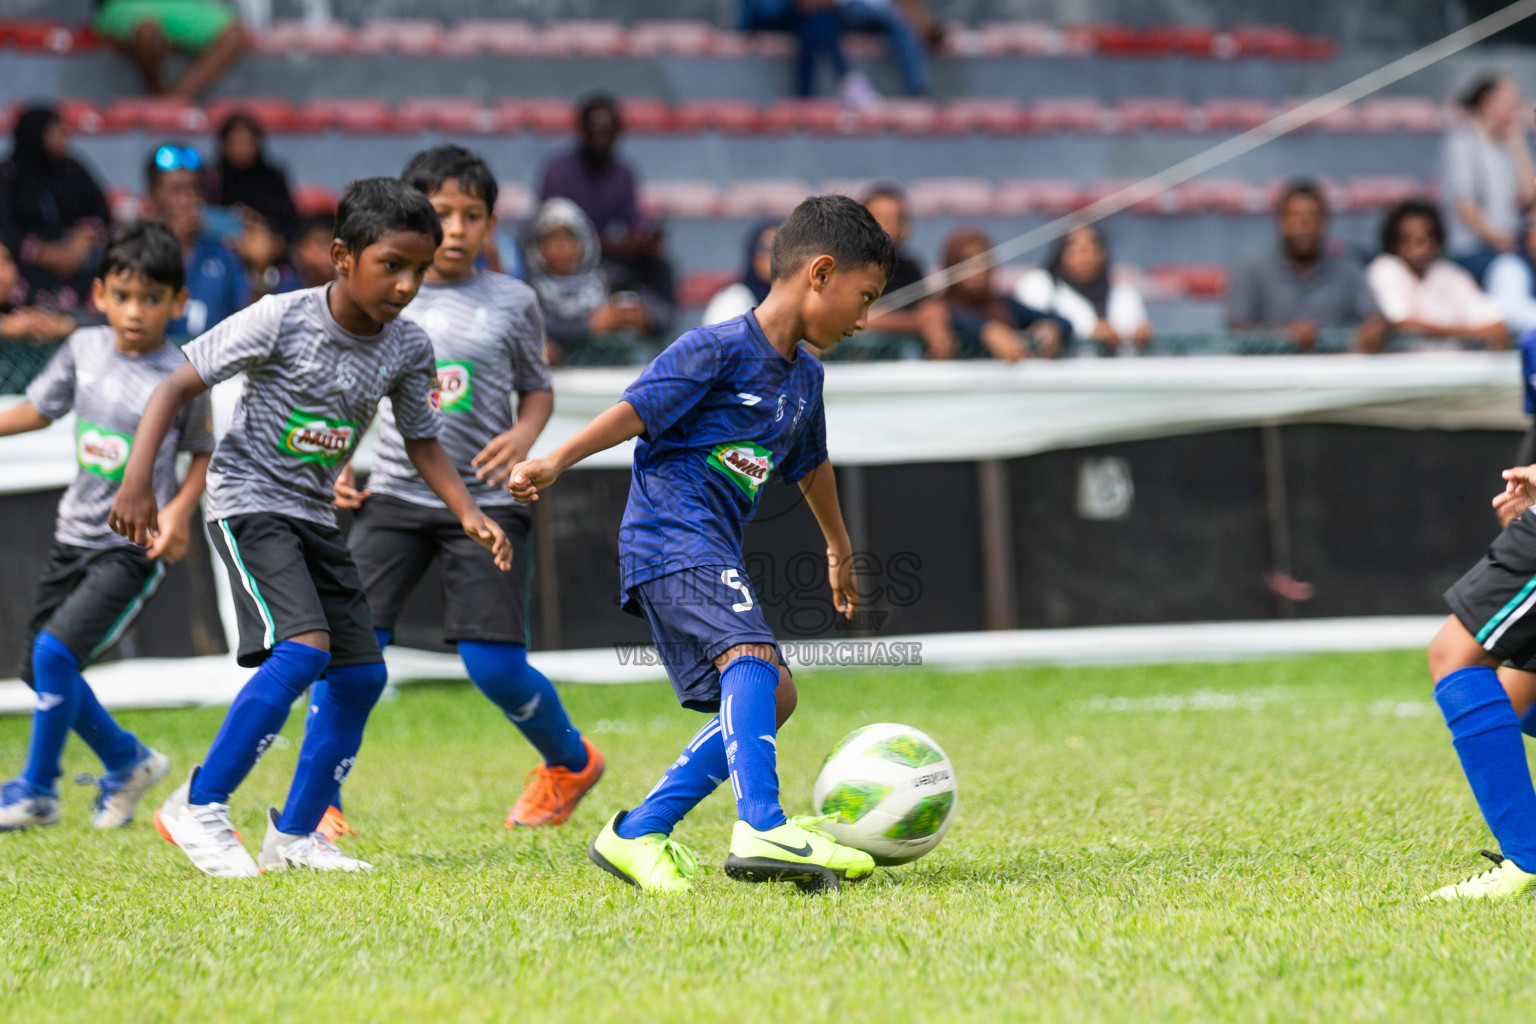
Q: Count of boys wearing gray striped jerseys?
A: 3